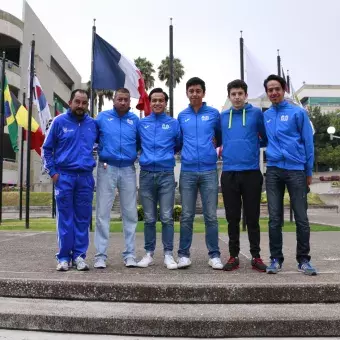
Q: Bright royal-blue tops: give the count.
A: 6